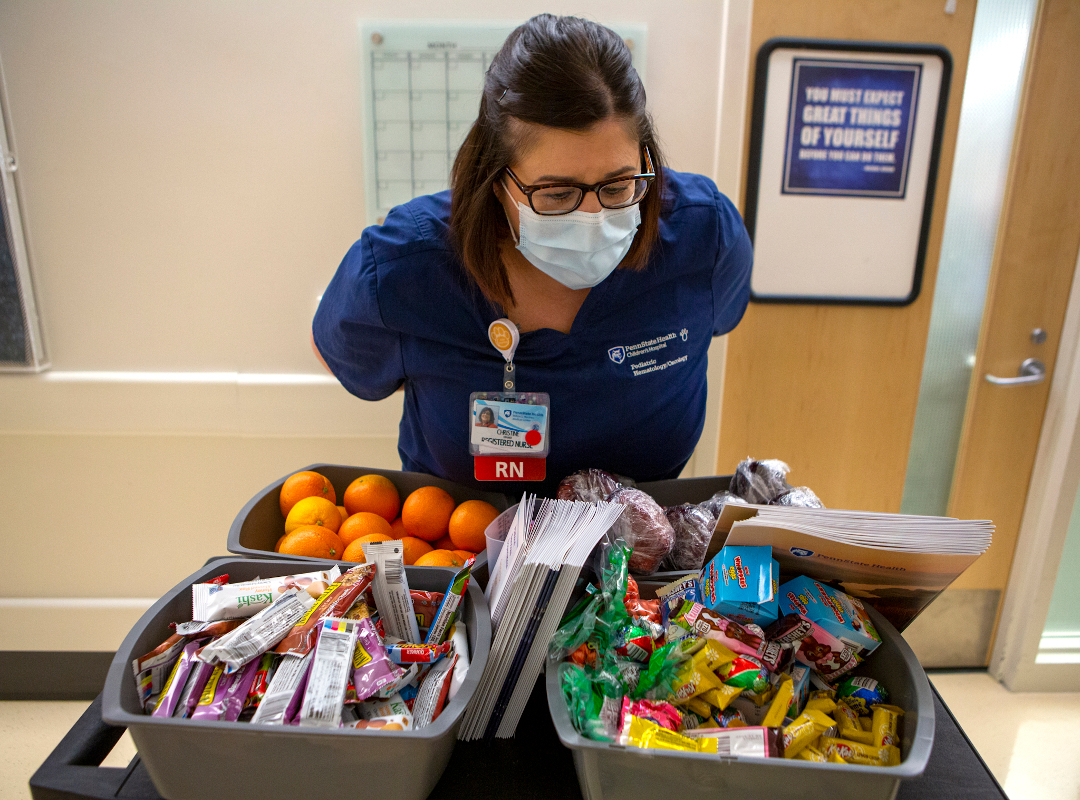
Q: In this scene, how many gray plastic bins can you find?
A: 4